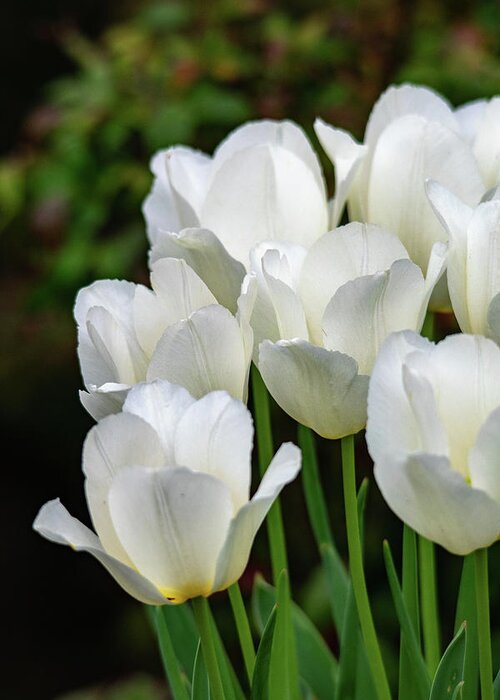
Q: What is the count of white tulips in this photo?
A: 8